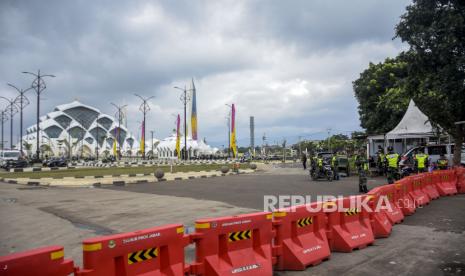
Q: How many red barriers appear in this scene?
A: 12